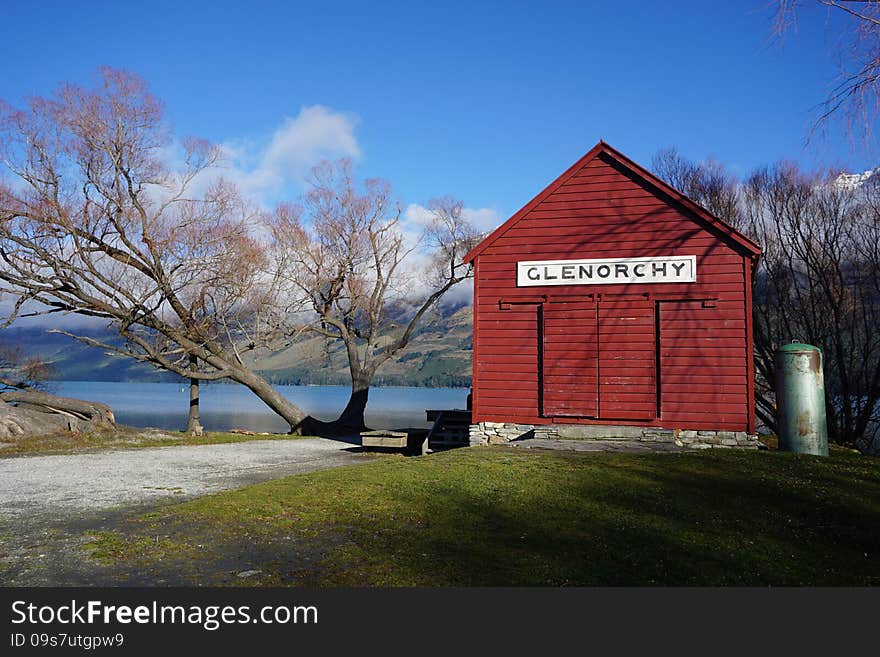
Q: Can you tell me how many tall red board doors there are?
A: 2